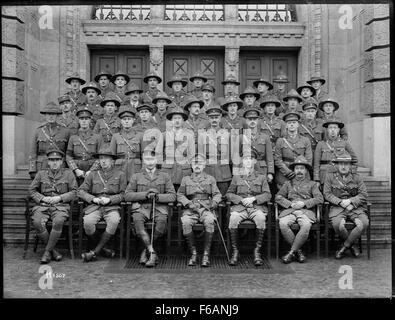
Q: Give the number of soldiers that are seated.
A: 7